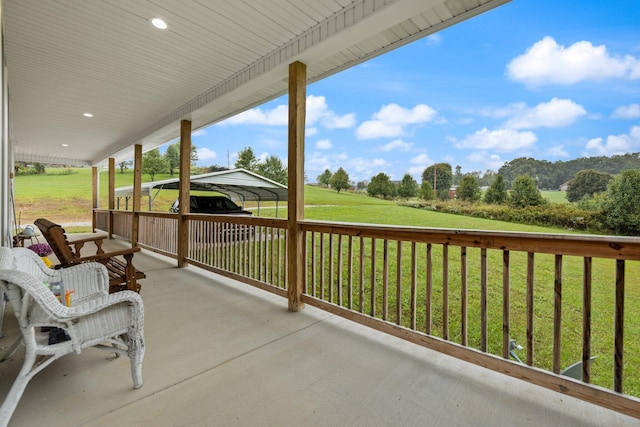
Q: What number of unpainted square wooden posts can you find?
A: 5